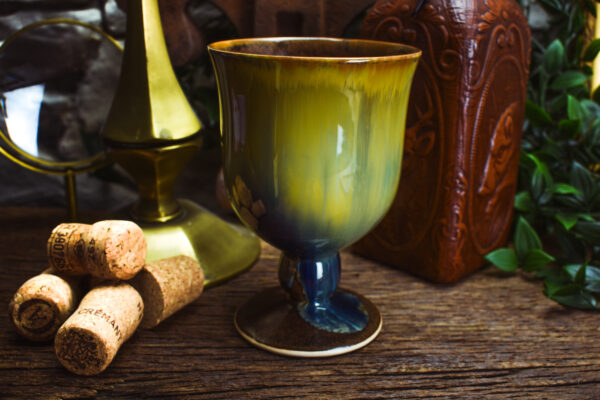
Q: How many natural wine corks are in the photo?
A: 4